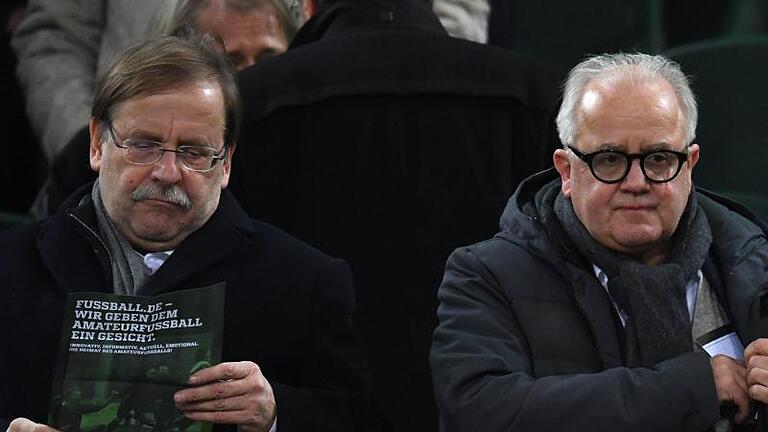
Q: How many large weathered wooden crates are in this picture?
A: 0